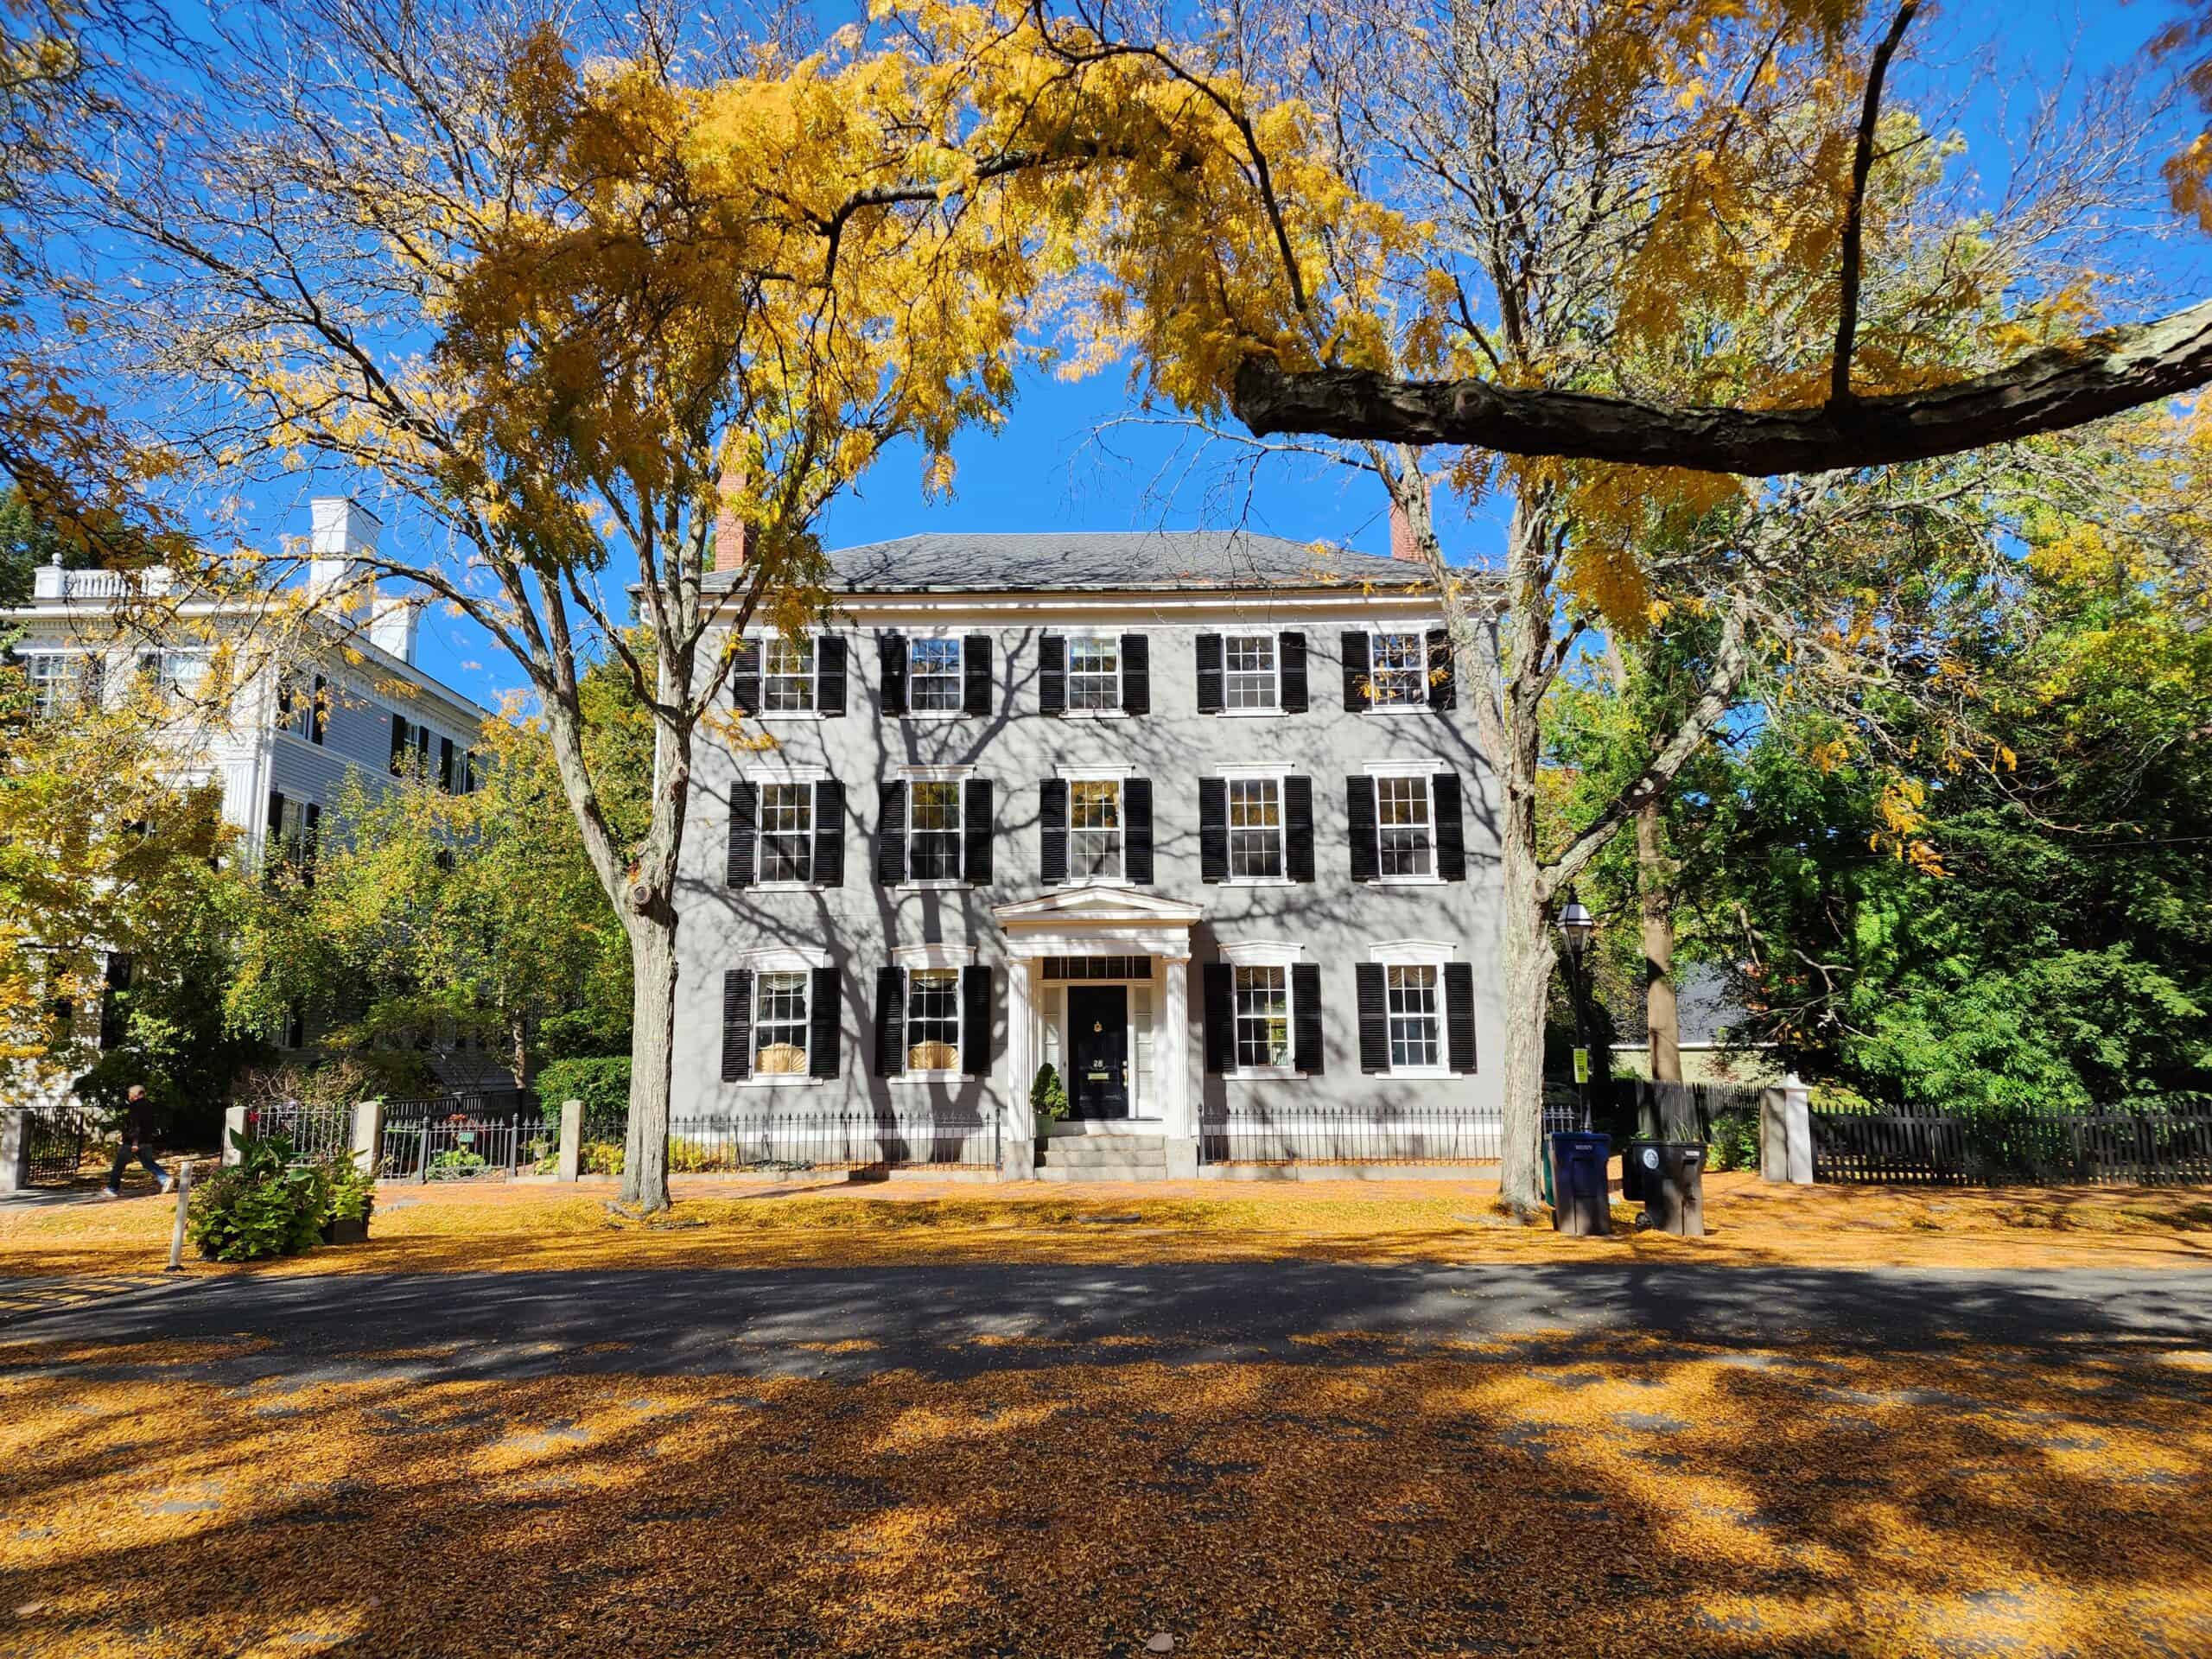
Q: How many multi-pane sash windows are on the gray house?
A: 14